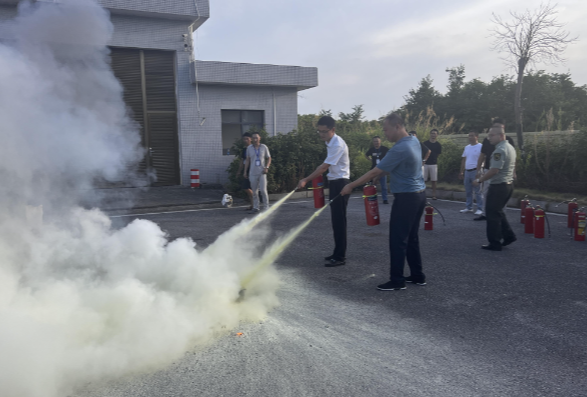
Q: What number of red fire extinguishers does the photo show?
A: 8